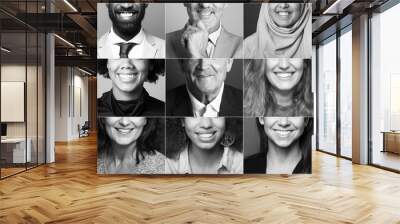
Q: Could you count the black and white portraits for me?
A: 9